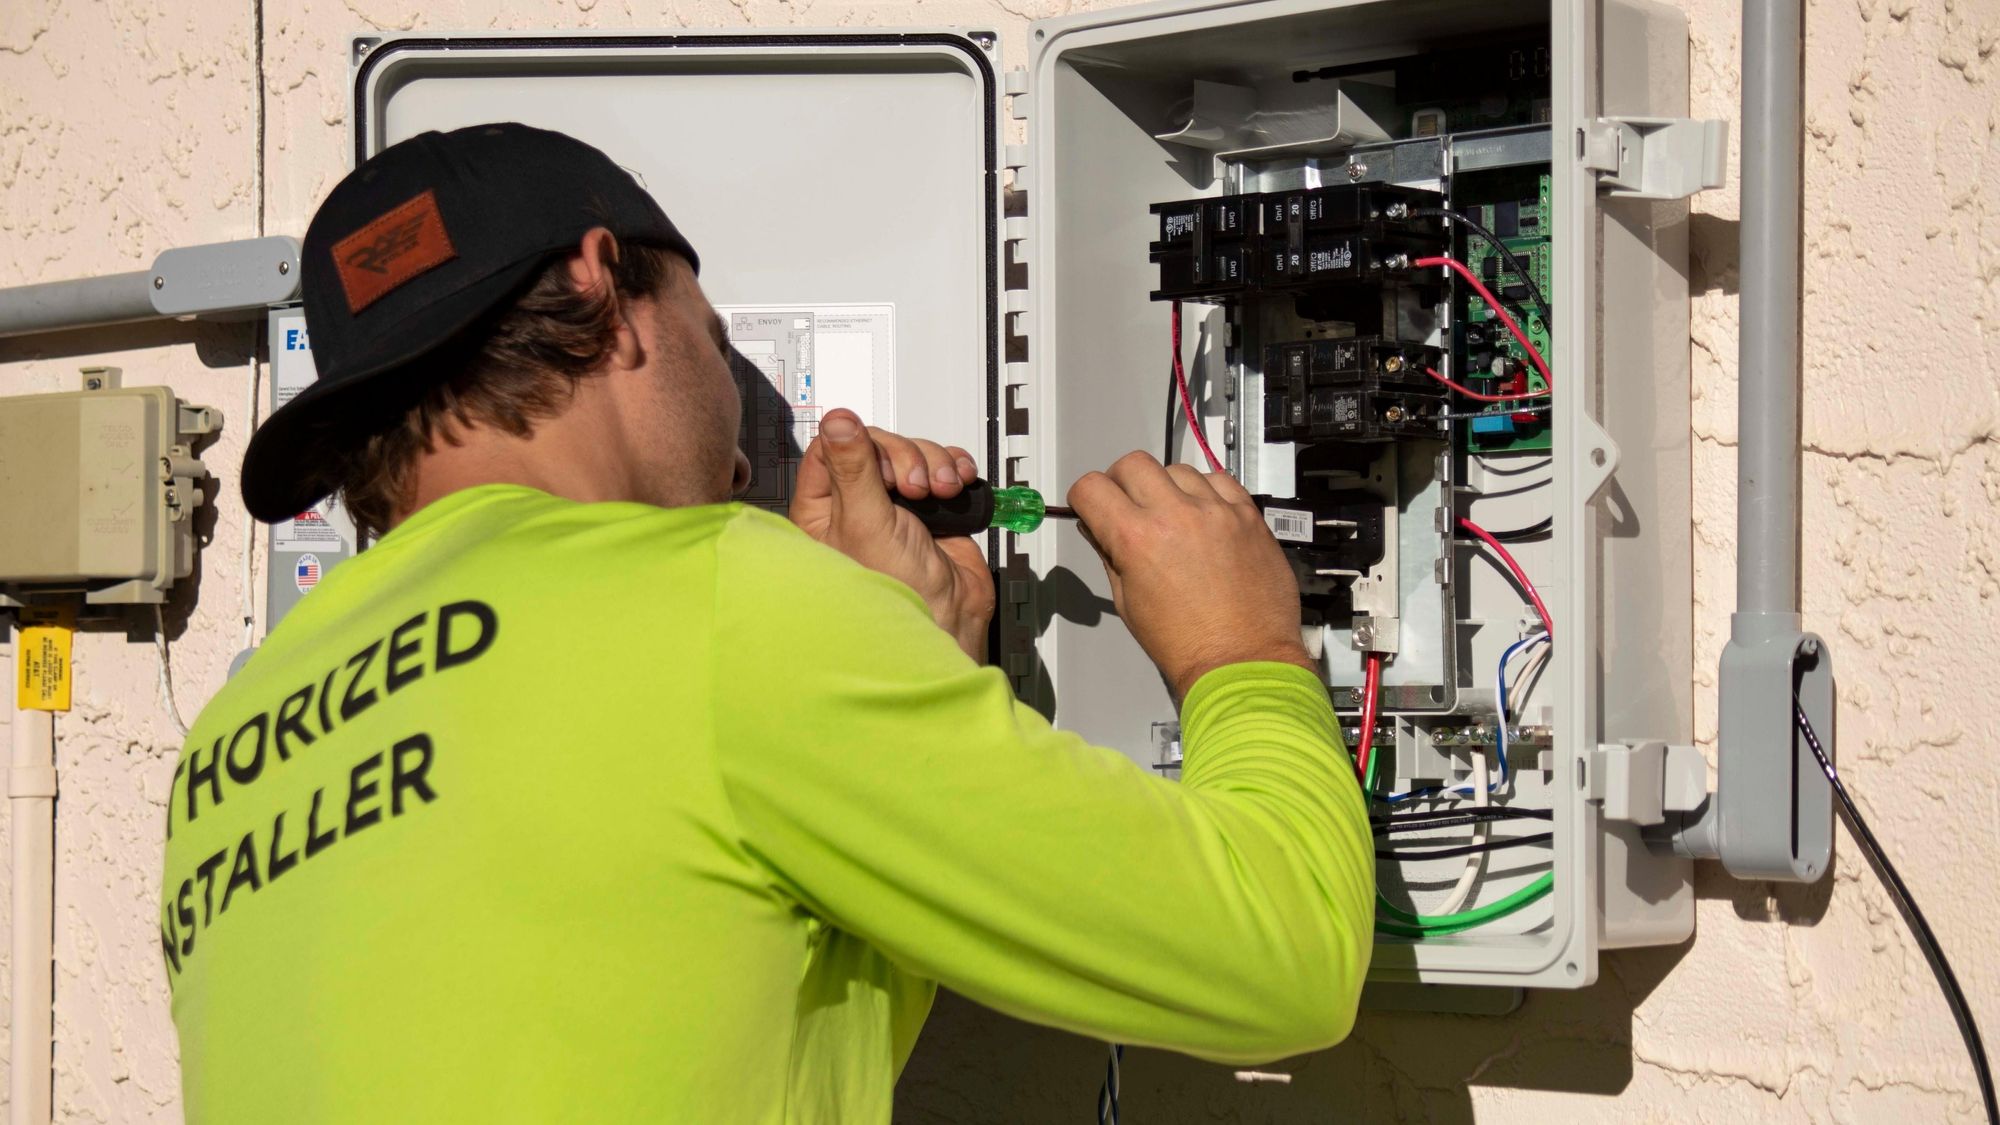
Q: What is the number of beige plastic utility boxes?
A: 1